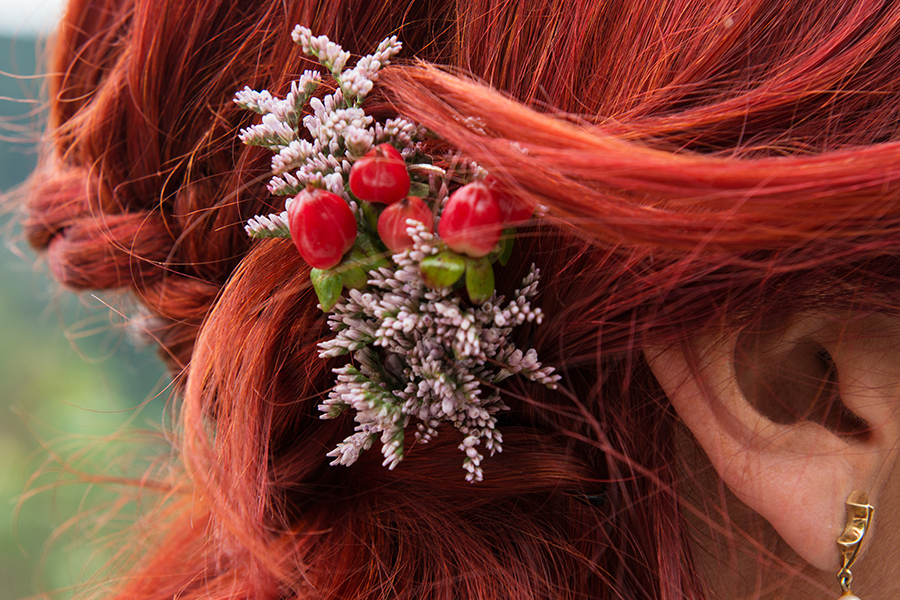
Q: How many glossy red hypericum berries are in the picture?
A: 5